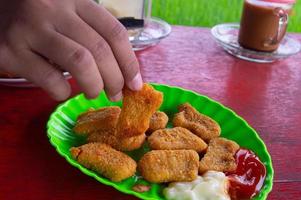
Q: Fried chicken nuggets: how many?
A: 9